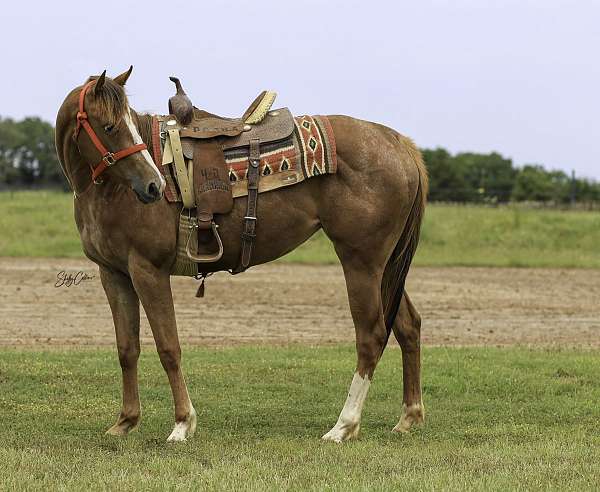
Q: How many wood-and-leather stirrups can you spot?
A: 1